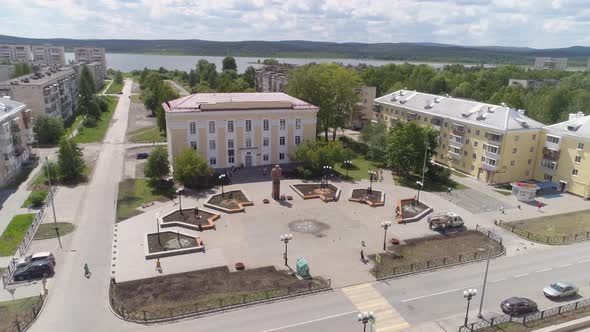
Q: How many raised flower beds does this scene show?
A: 6